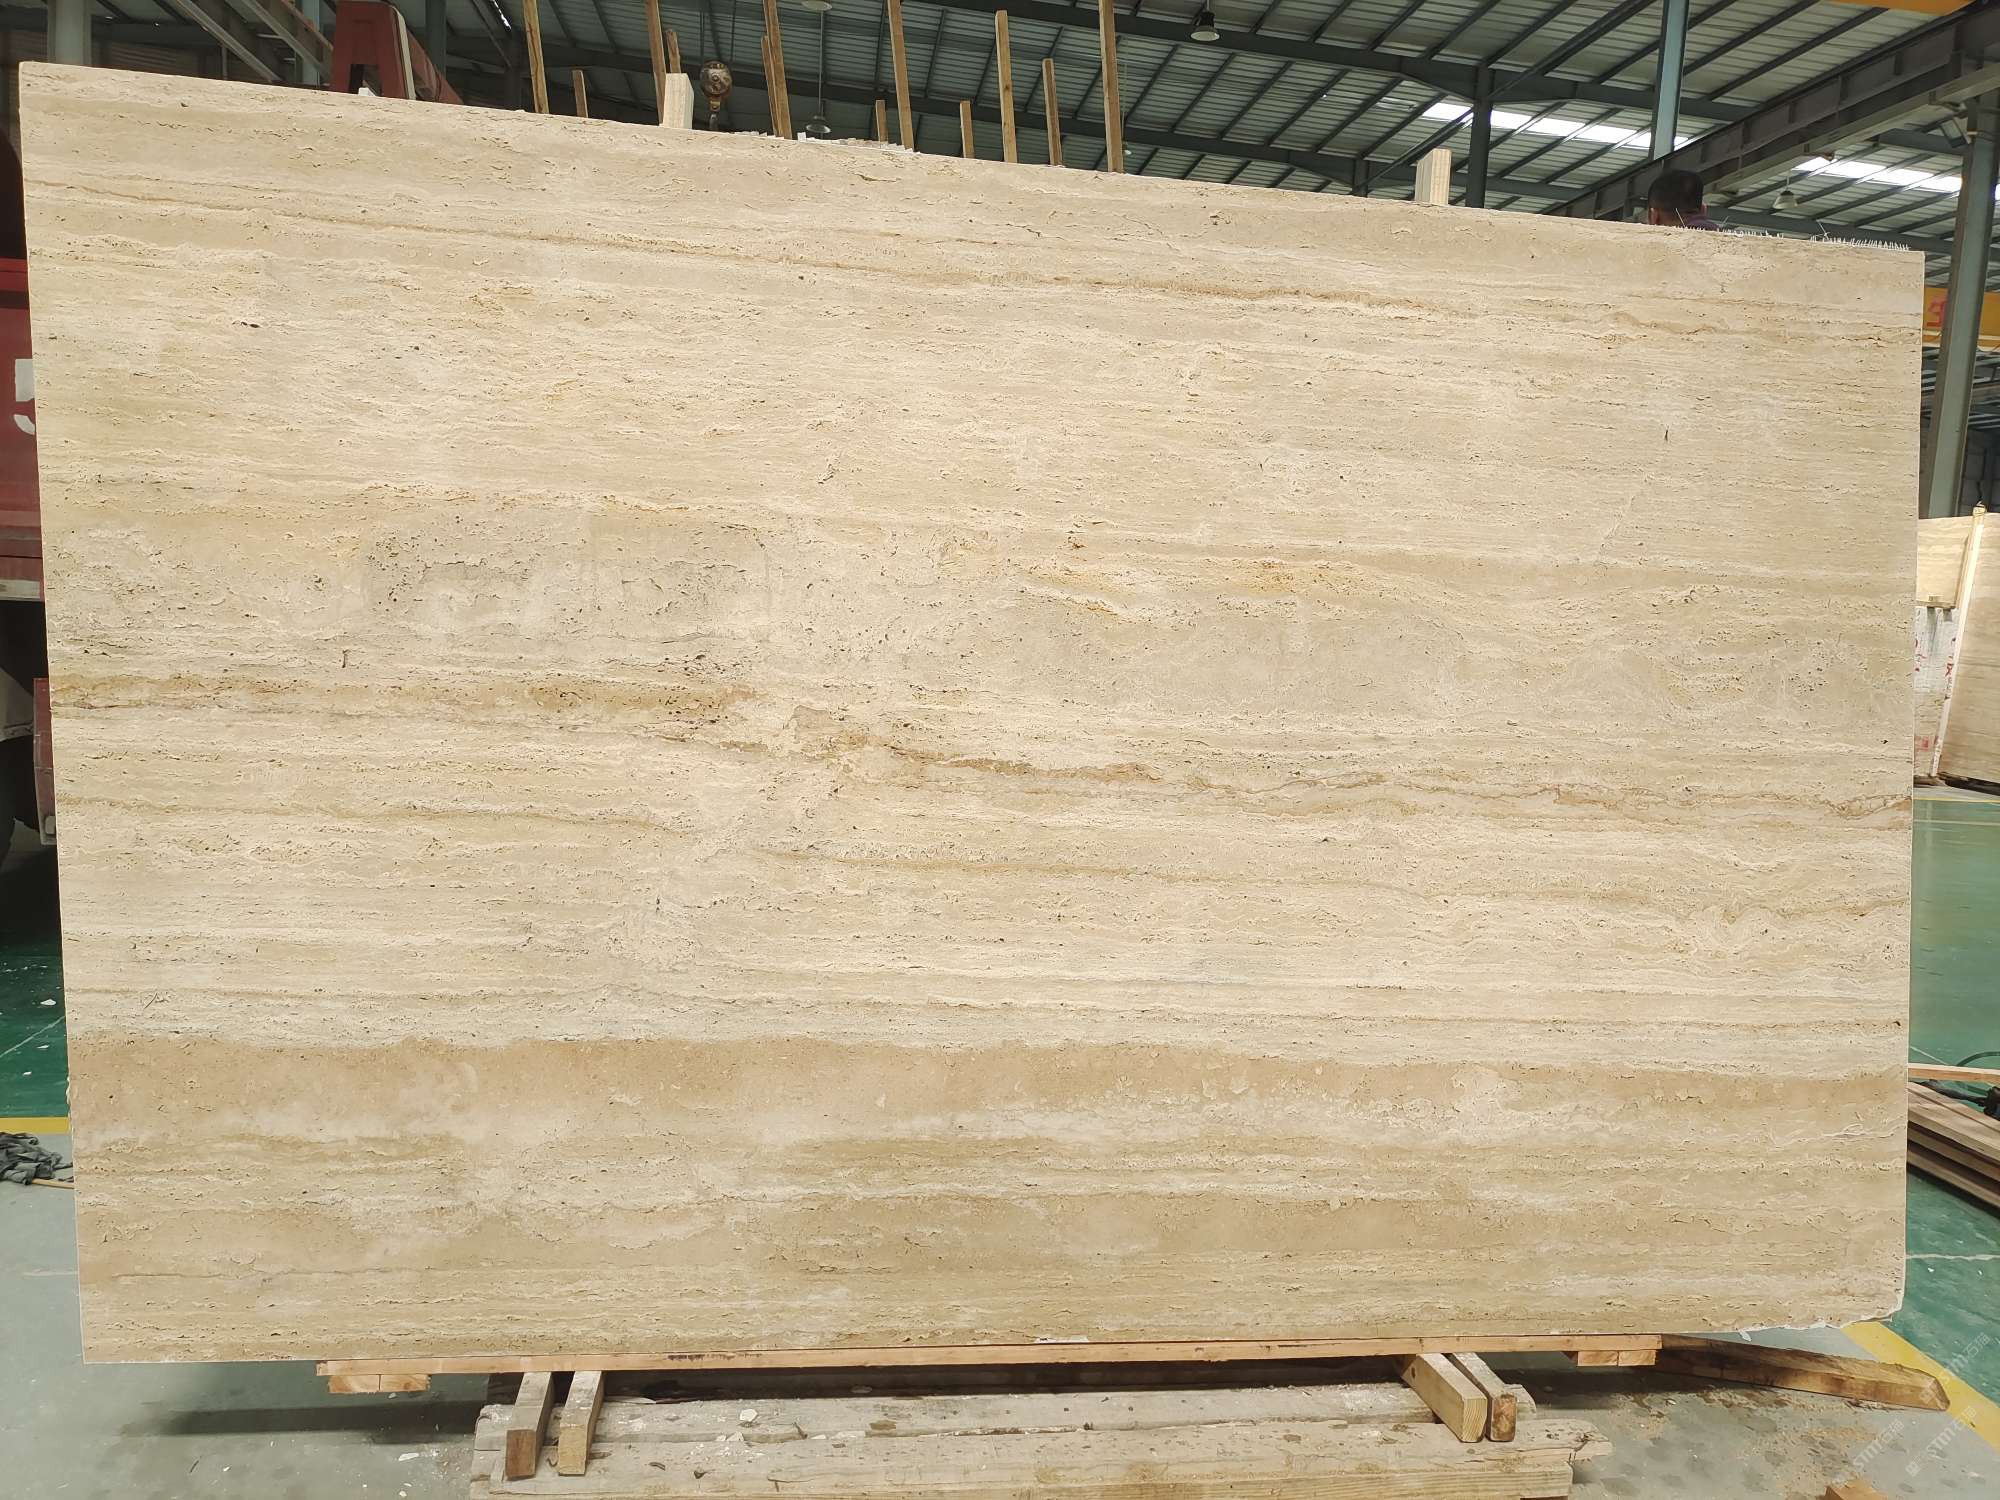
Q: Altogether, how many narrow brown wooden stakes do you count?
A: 12